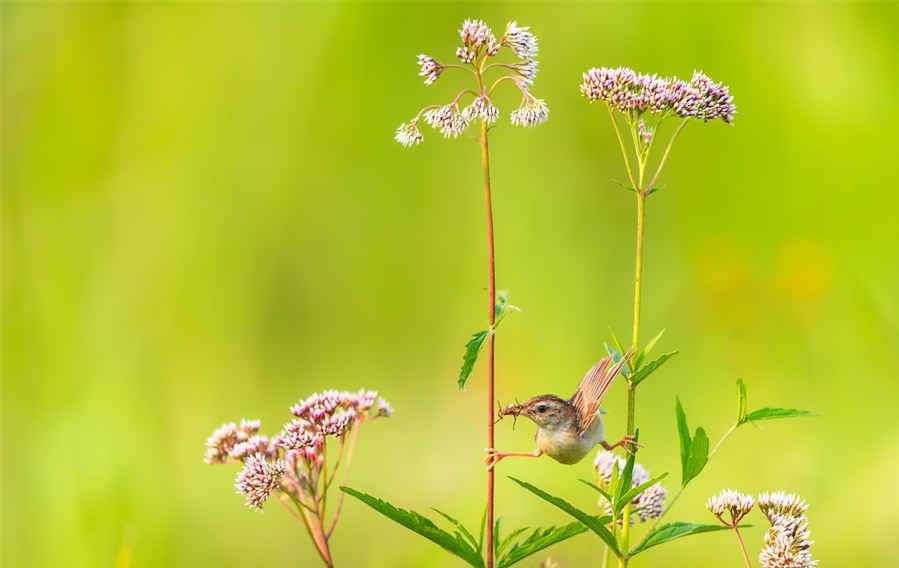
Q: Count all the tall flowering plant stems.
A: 2